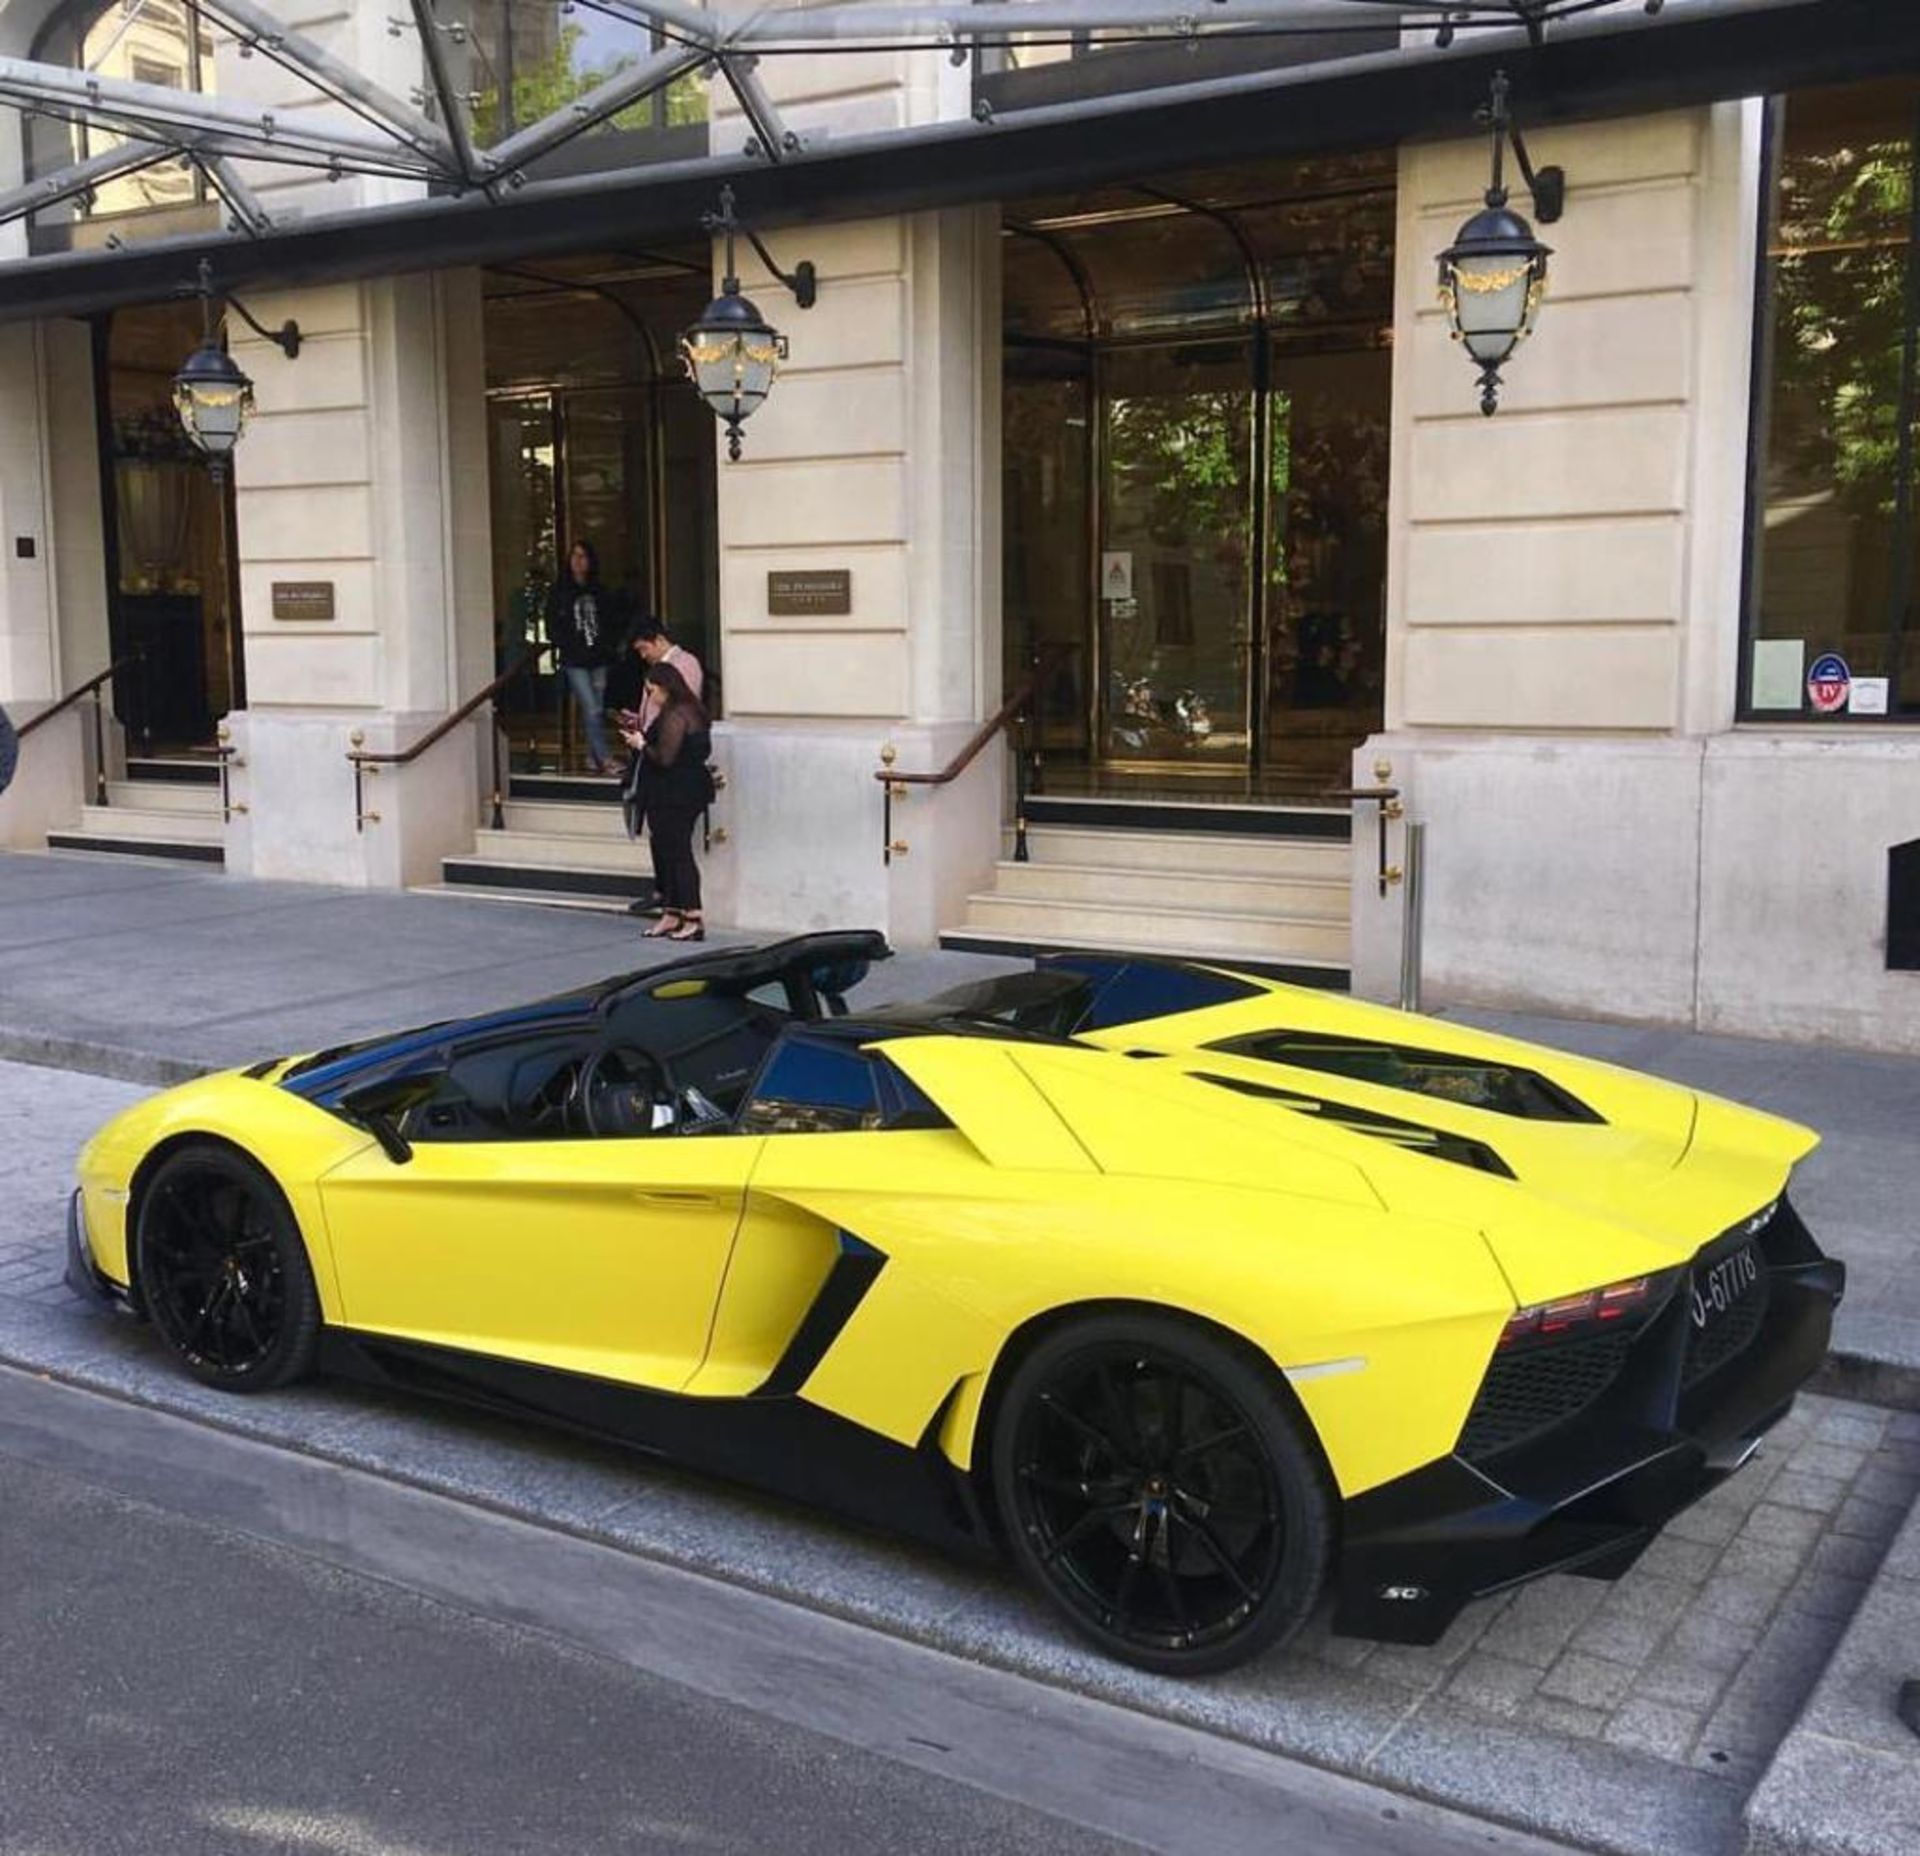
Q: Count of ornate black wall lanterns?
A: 3